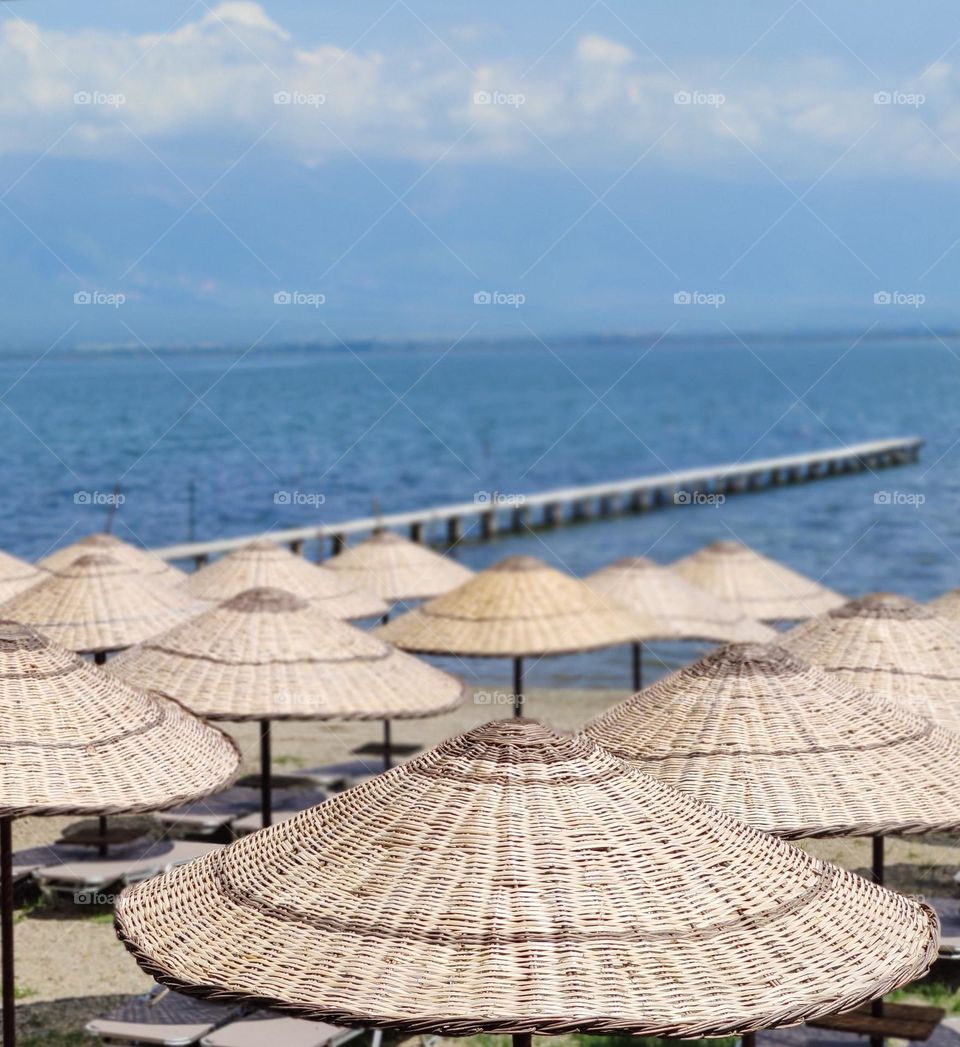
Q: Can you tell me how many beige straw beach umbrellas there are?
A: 14